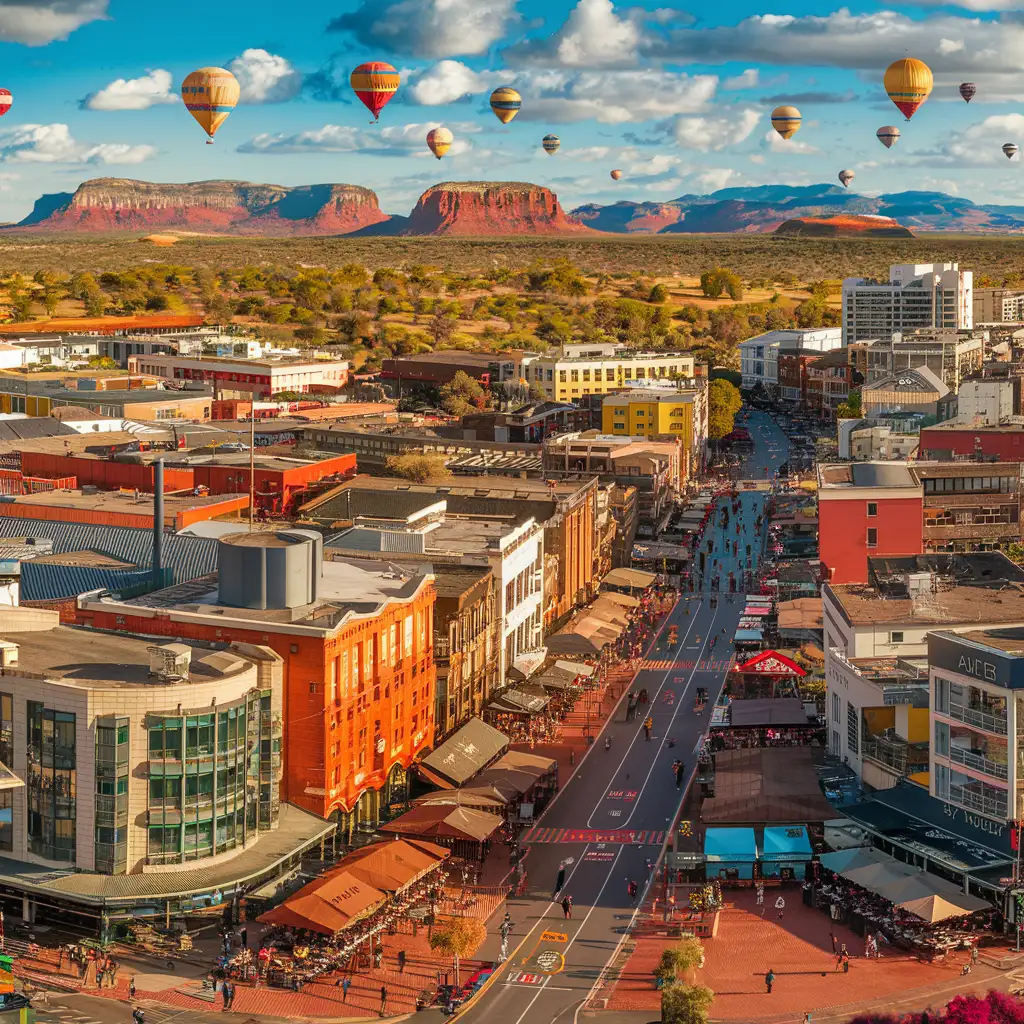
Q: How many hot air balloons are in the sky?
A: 13